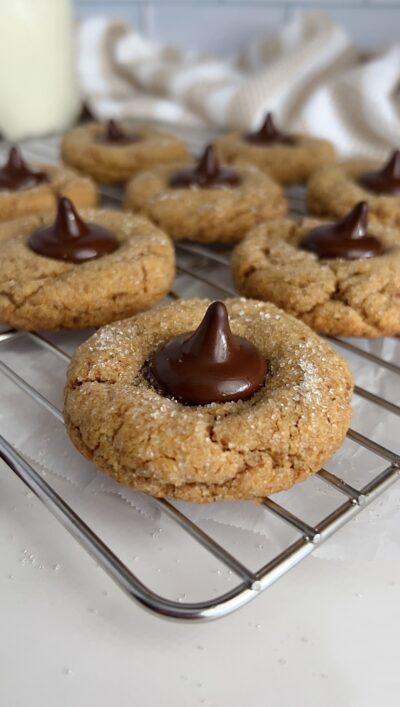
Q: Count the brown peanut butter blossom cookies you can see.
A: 8